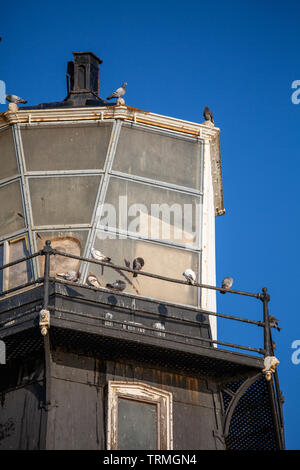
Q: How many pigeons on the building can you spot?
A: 10